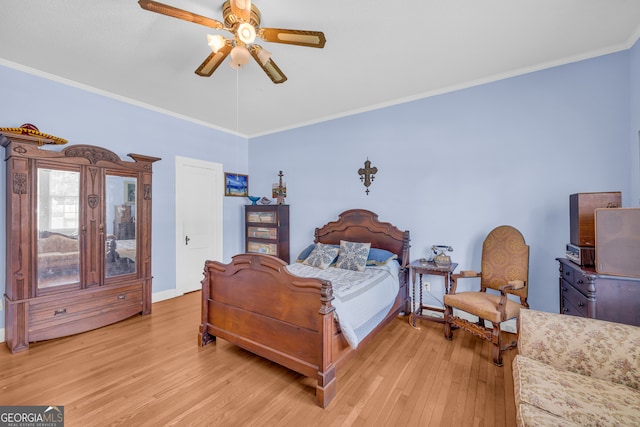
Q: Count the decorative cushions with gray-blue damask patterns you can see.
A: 2